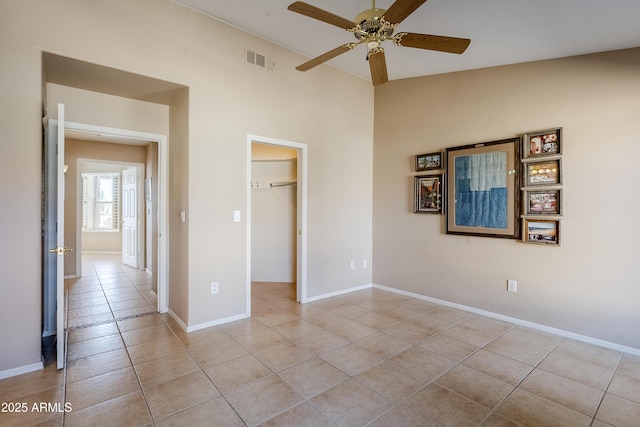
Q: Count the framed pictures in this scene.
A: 7